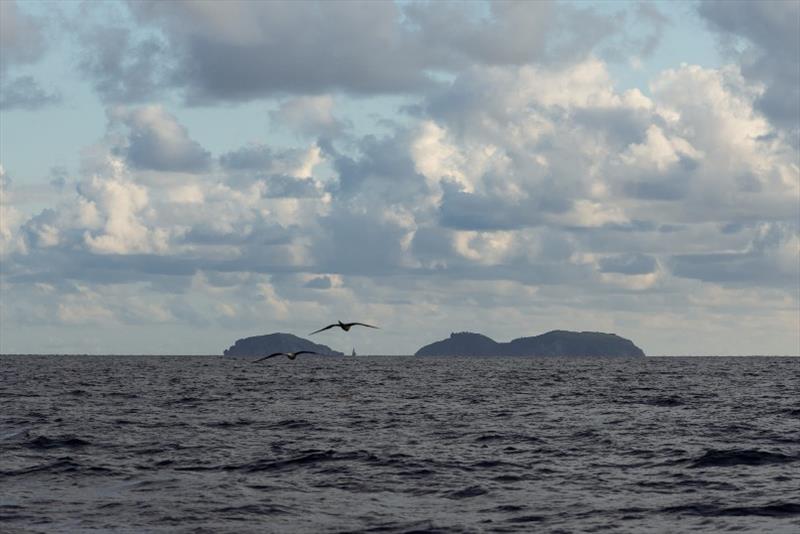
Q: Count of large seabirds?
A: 2